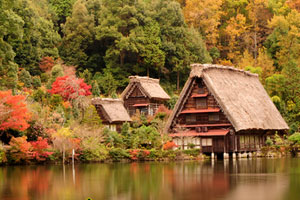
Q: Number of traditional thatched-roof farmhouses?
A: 3